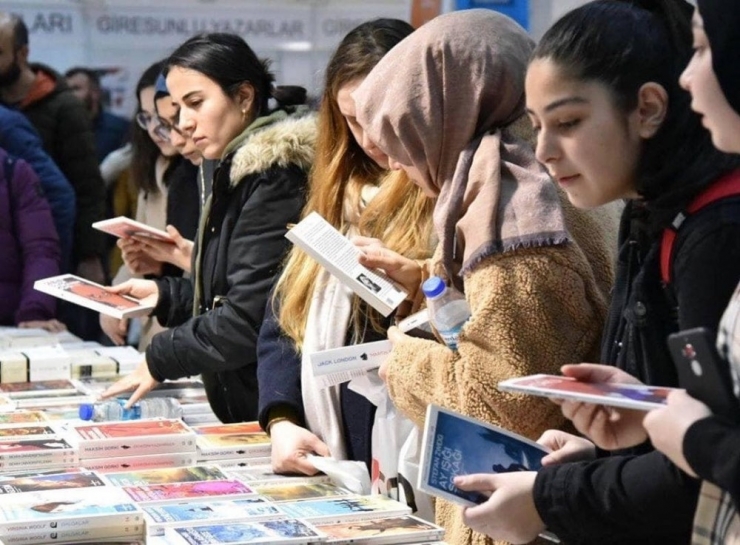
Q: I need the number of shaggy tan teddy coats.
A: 1